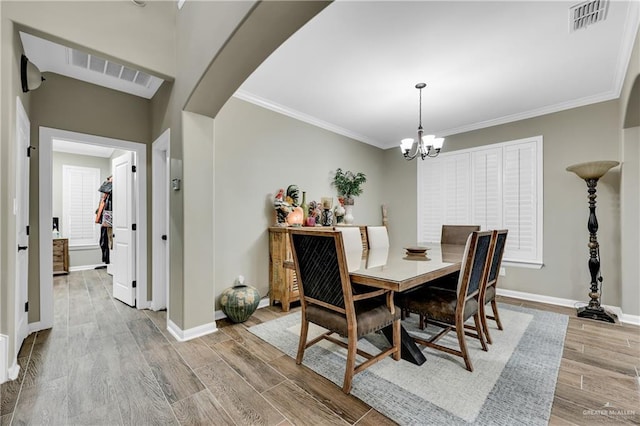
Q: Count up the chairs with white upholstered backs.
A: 2